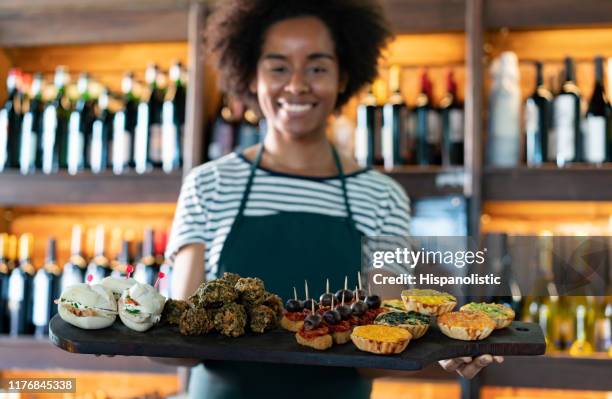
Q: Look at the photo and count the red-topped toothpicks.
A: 3